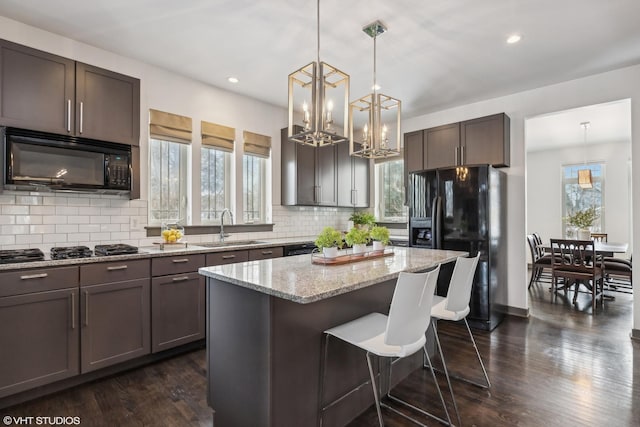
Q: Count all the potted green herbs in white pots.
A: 3